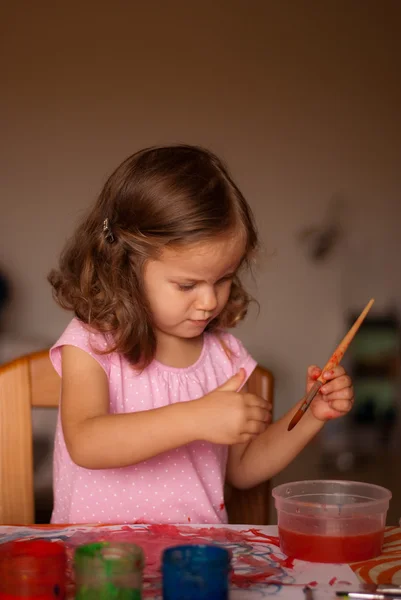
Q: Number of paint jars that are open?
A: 3